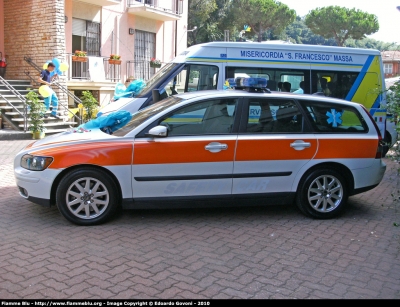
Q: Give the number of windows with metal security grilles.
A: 2